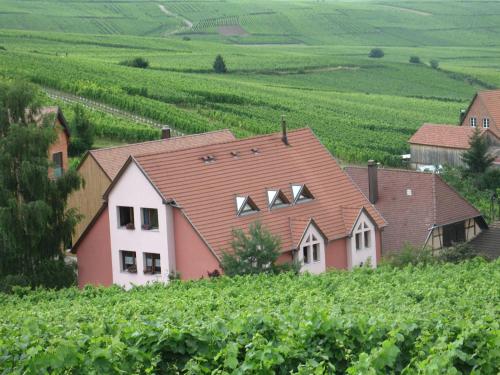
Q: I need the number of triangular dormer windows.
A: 3